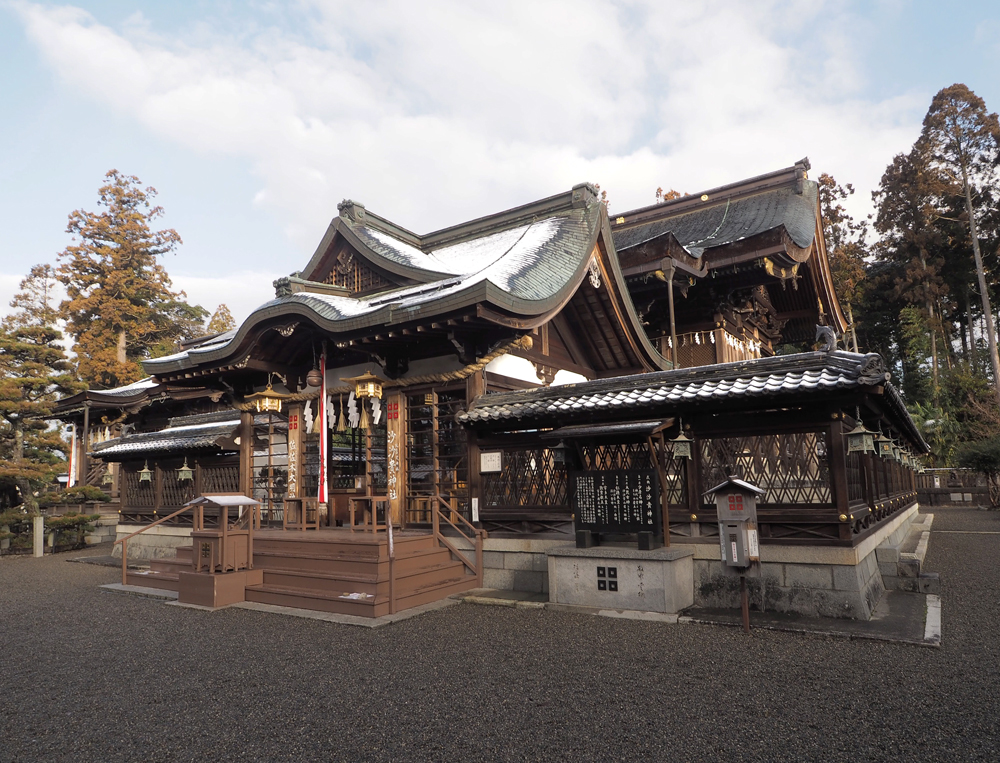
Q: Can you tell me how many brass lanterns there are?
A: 2